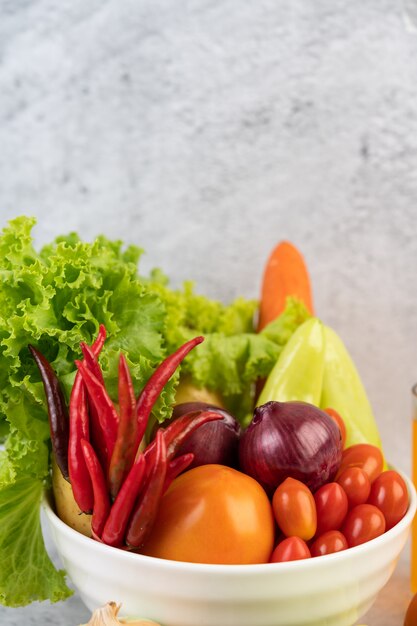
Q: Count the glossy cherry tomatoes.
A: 9